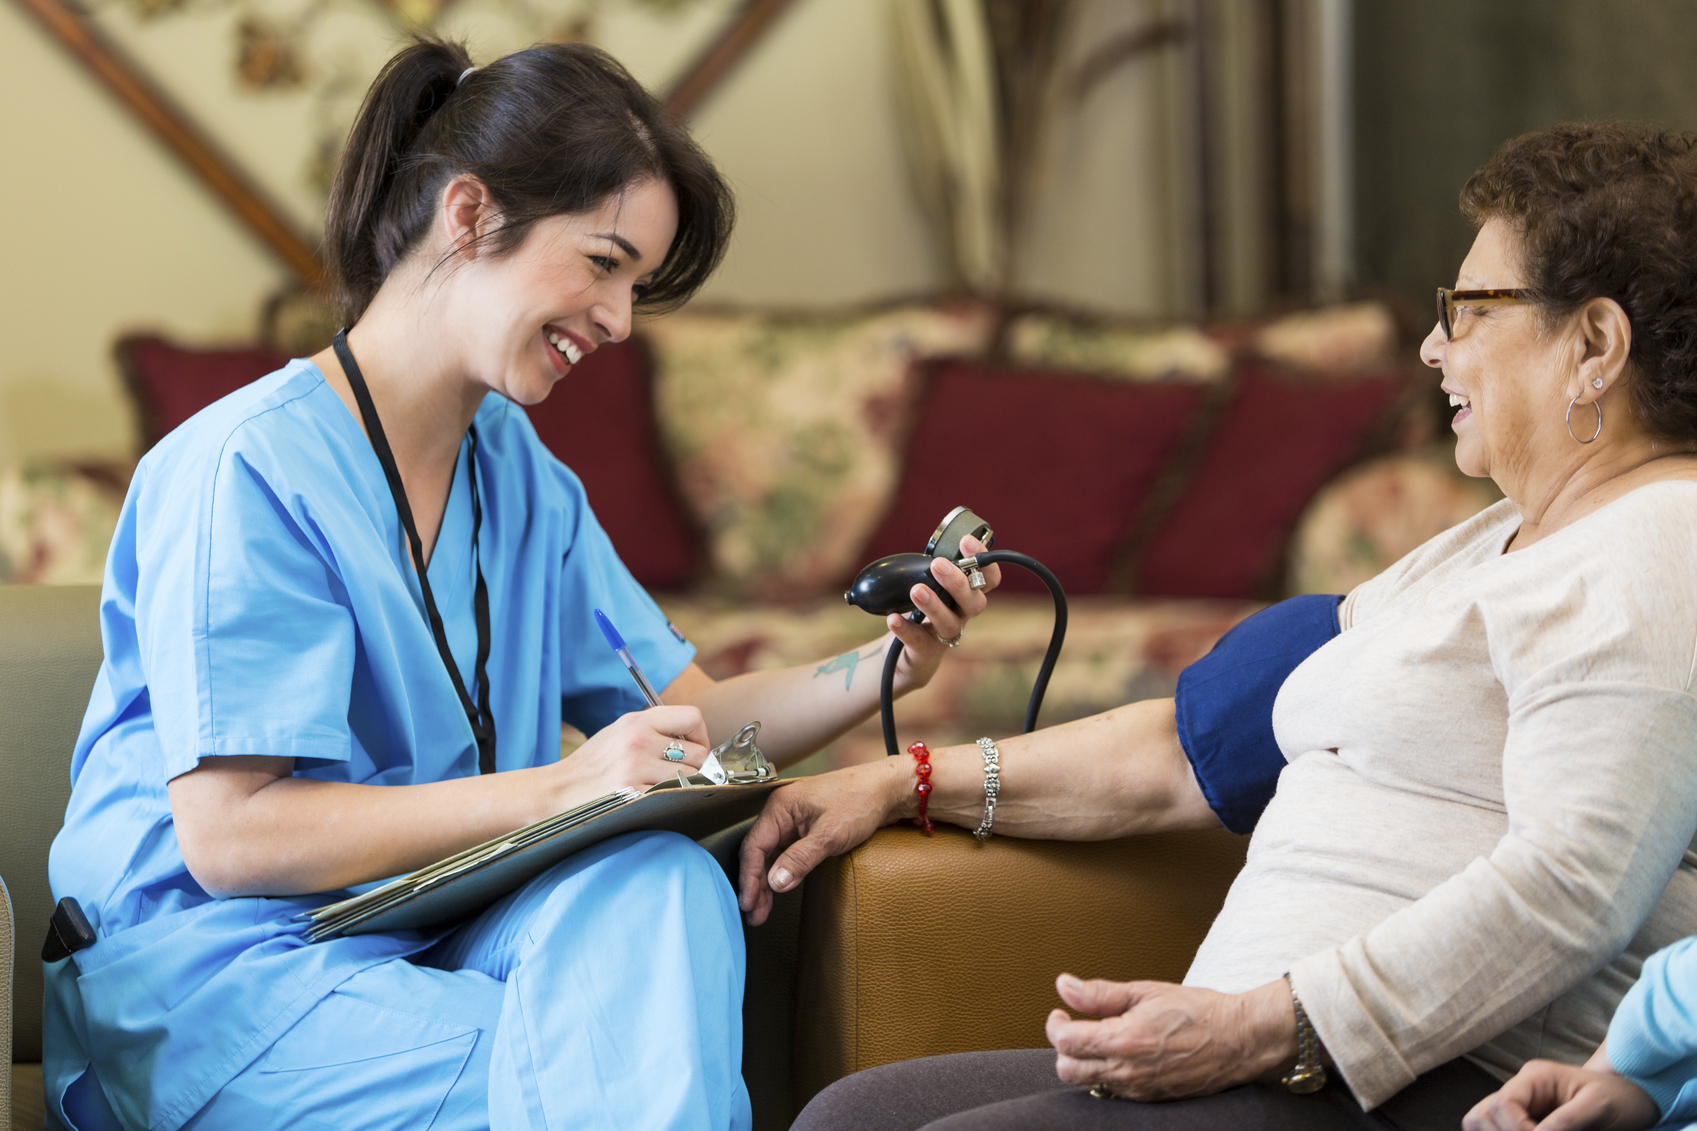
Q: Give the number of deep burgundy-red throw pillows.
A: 4